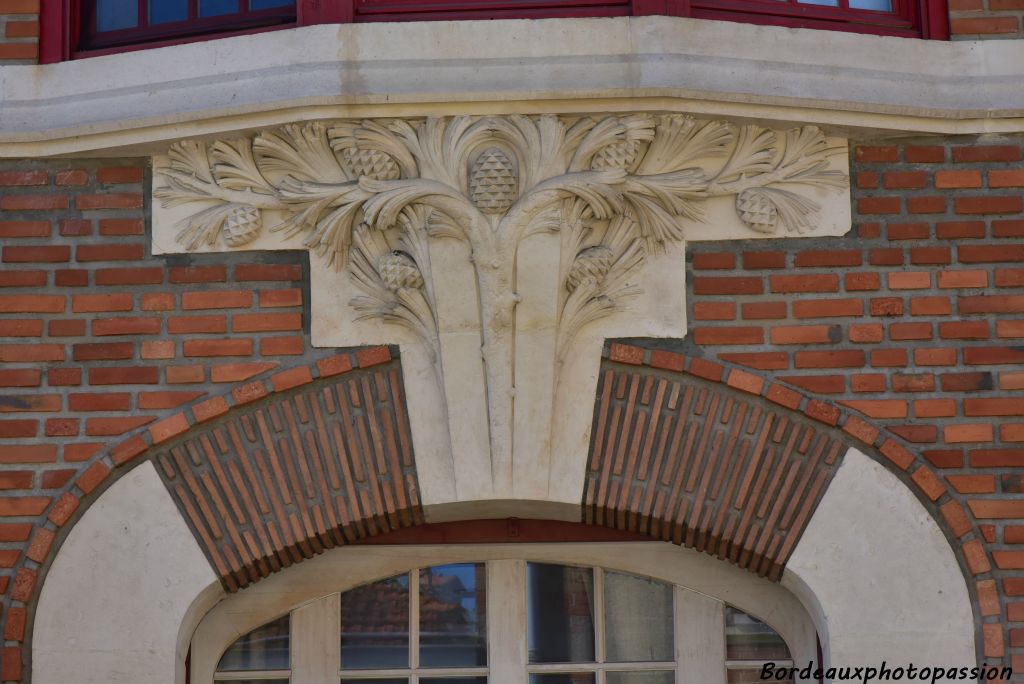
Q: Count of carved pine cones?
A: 7